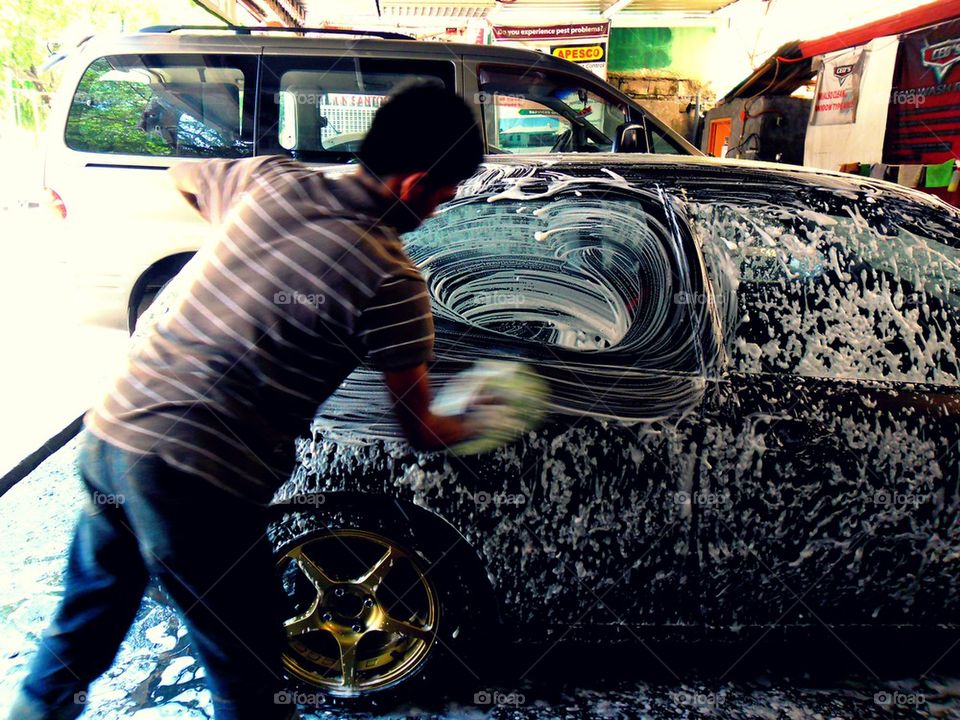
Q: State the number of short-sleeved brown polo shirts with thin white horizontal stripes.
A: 1